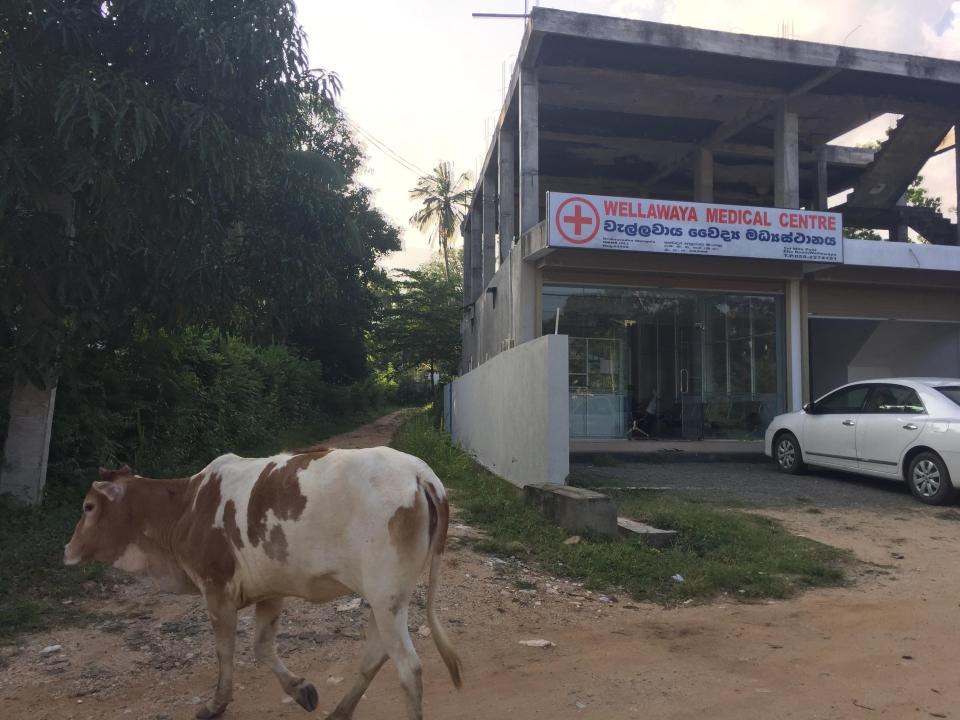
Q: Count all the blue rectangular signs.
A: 0